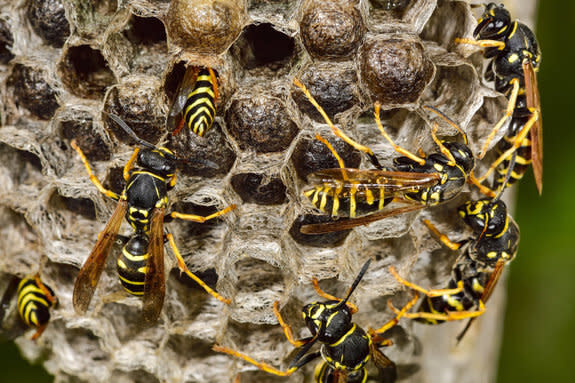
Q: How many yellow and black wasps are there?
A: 7